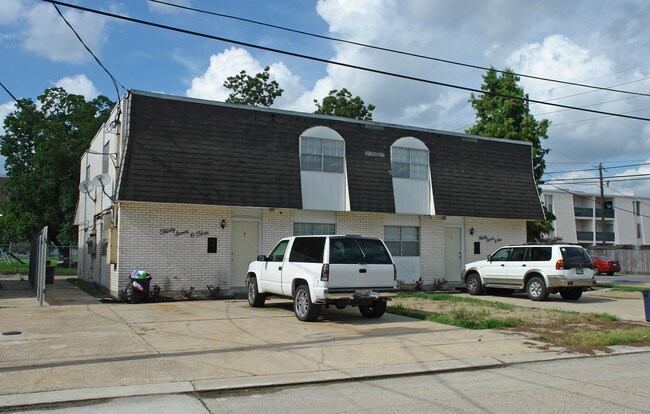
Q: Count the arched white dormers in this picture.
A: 2